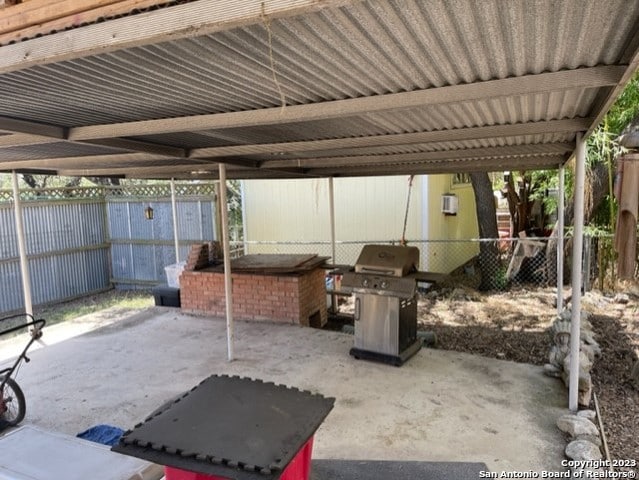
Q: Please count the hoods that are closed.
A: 1